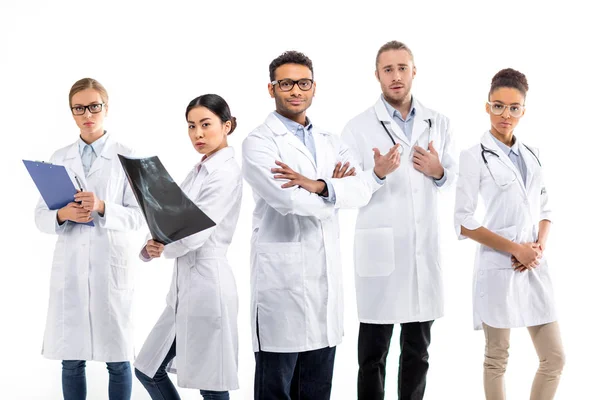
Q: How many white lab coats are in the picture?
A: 5